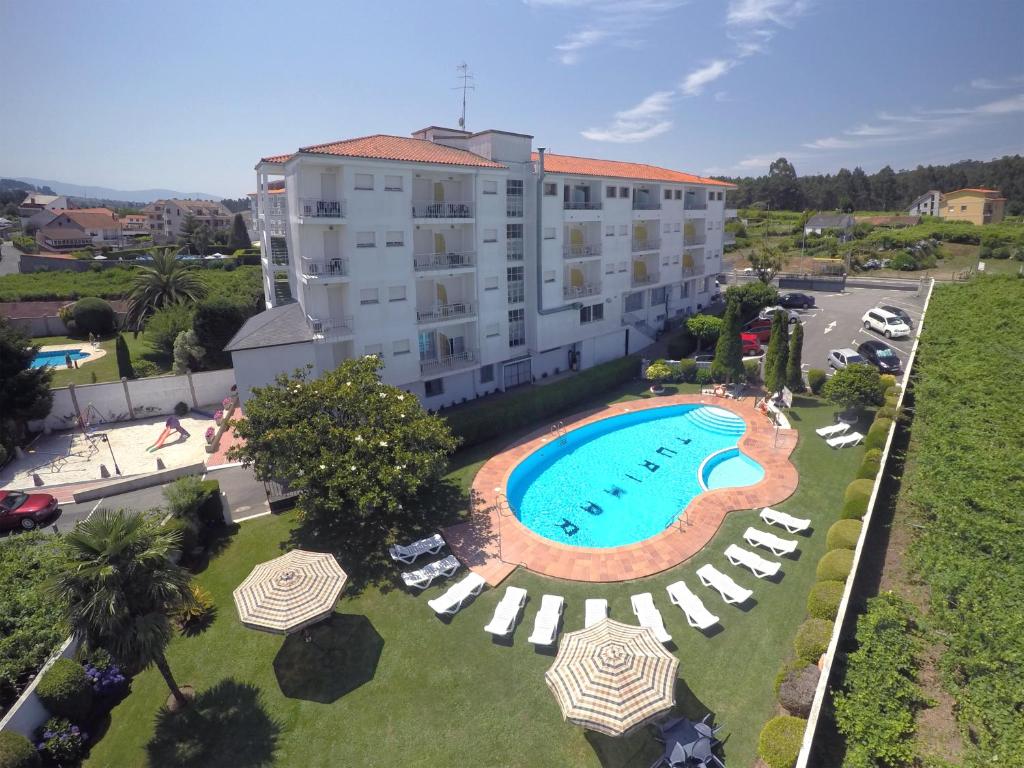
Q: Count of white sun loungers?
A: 14